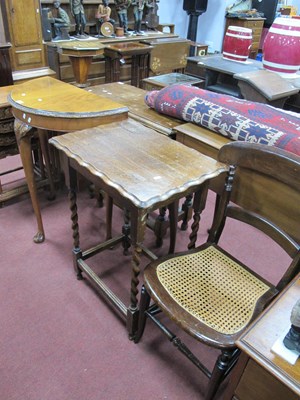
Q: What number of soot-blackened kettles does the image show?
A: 0